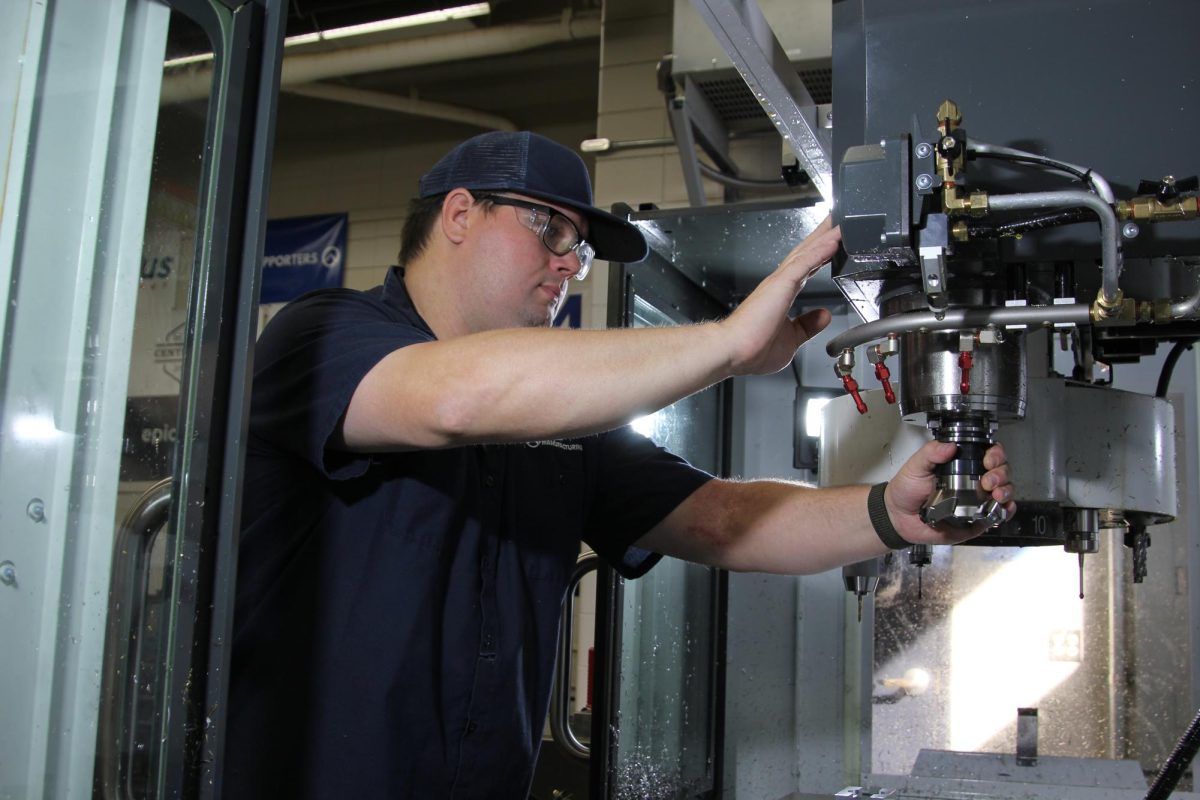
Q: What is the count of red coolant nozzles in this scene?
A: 3